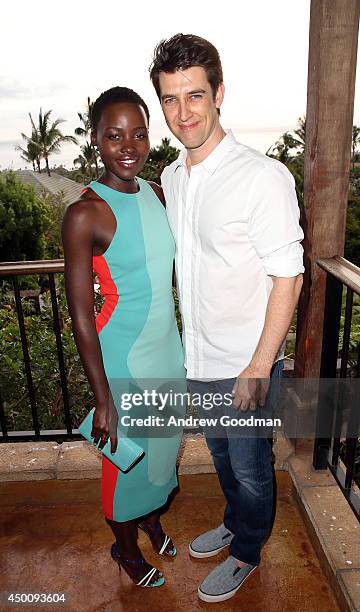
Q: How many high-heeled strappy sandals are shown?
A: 2